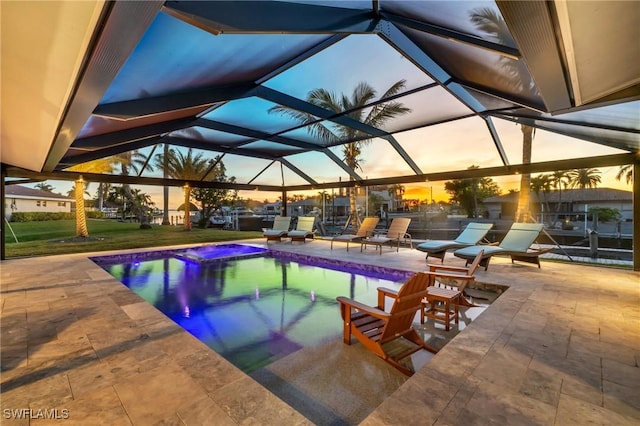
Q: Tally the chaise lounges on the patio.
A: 6